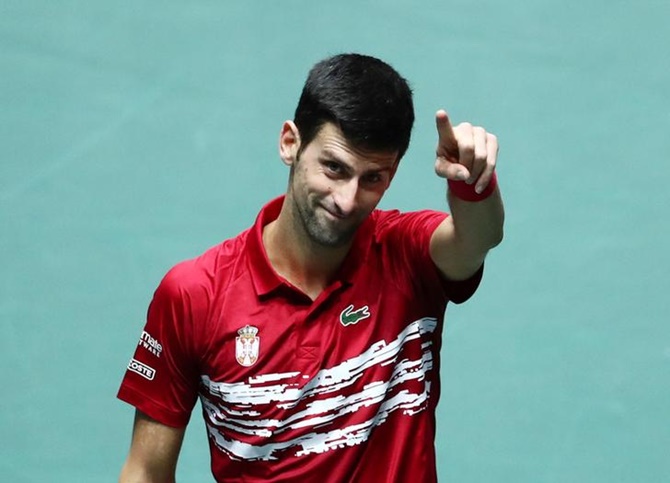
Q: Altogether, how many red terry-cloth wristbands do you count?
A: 1